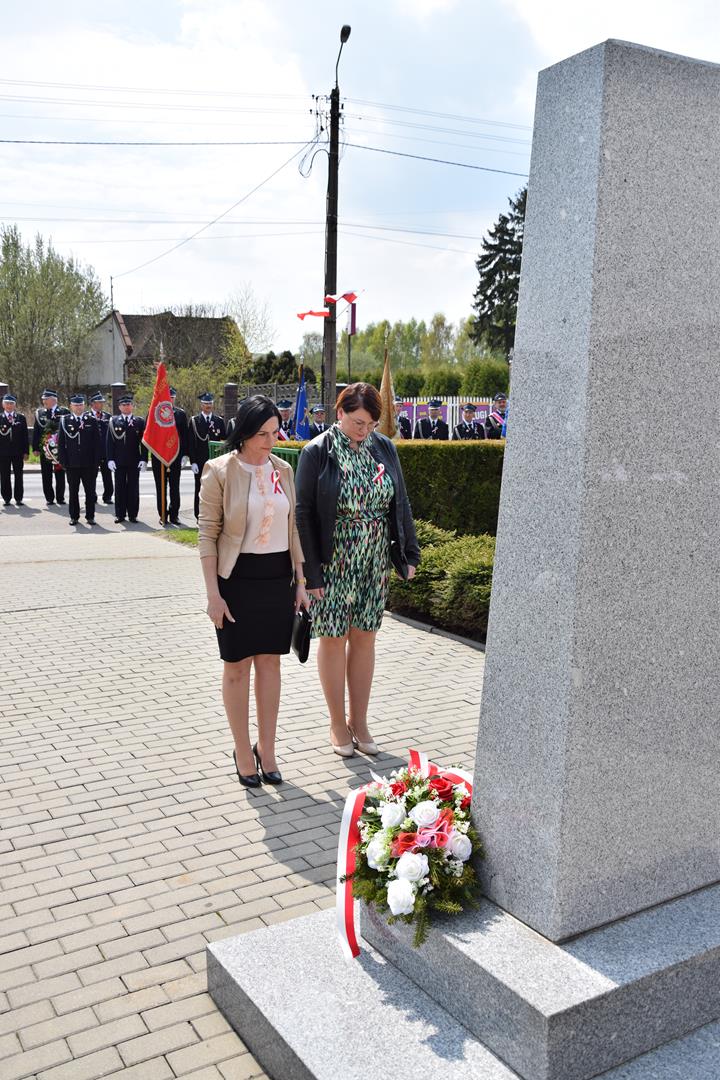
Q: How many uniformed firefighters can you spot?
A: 14